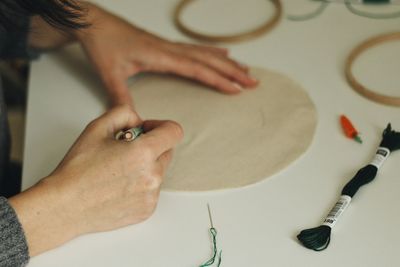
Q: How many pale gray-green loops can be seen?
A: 2